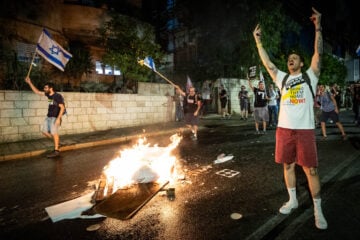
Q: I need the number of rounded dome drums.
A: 0